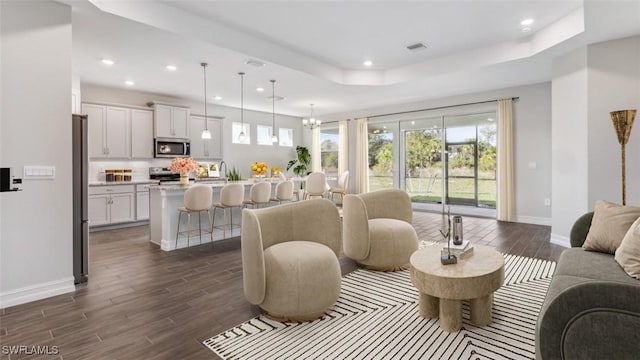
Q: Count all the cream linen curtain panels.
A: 4